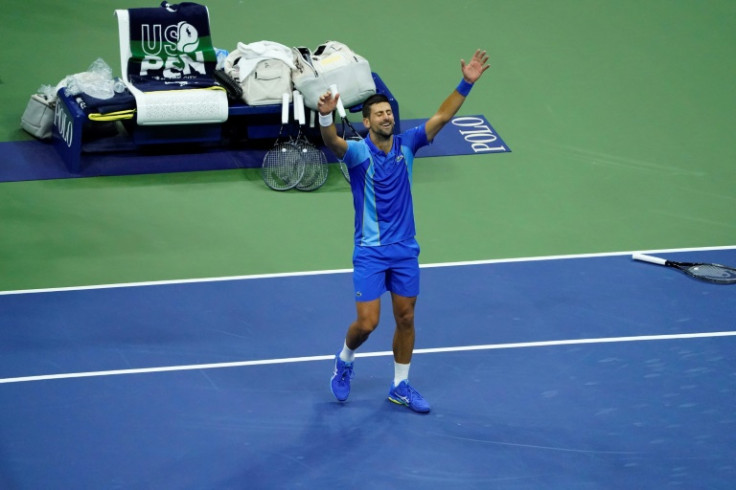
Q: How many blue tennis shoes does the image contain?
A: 2